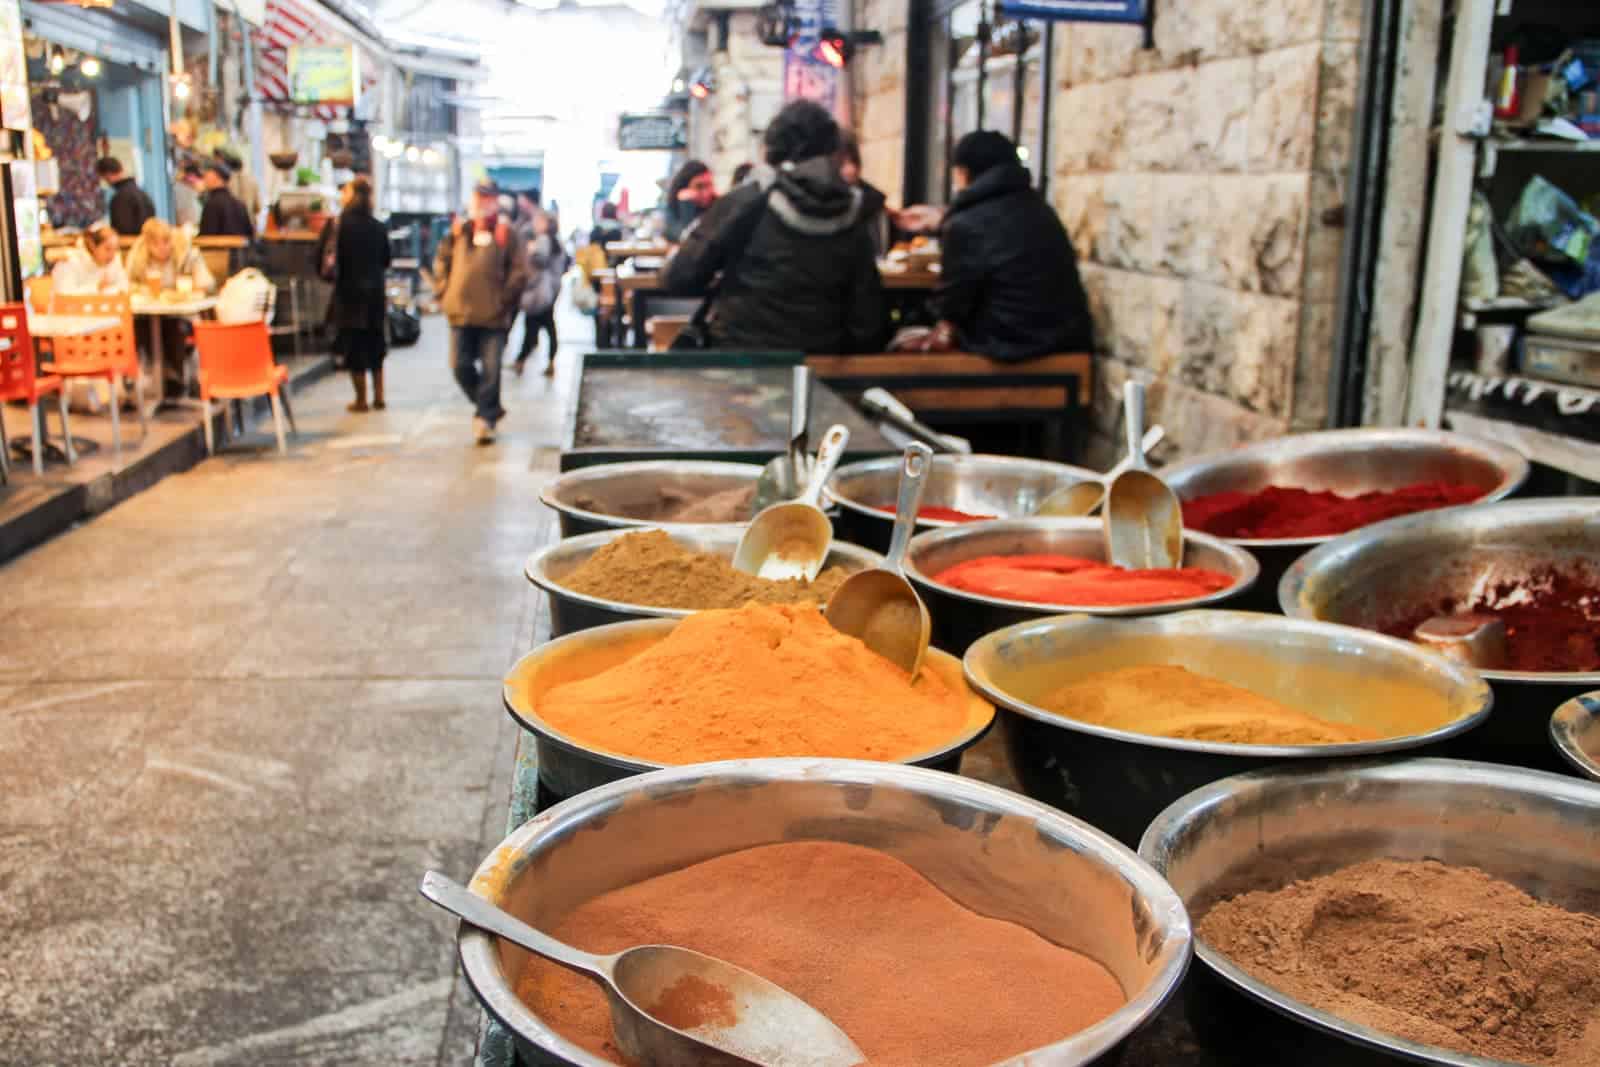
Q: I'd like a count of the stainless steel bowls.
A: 11